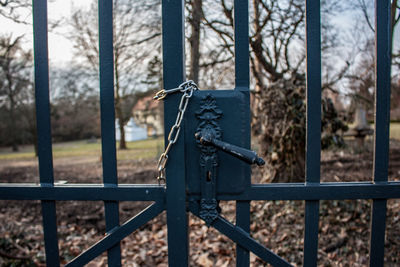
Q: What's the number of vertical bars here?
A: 6